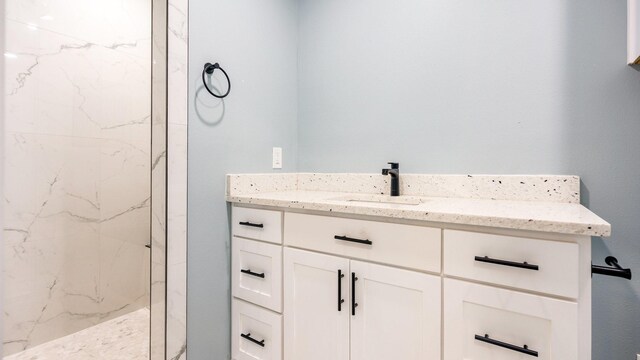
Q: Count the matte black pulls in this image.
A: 8